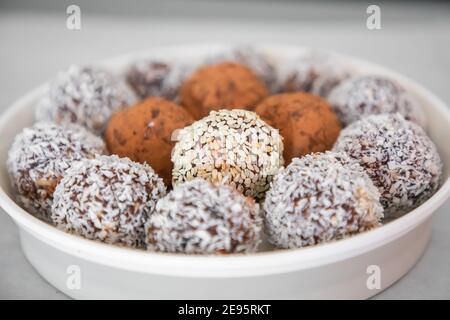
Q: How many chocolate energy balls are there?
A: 3